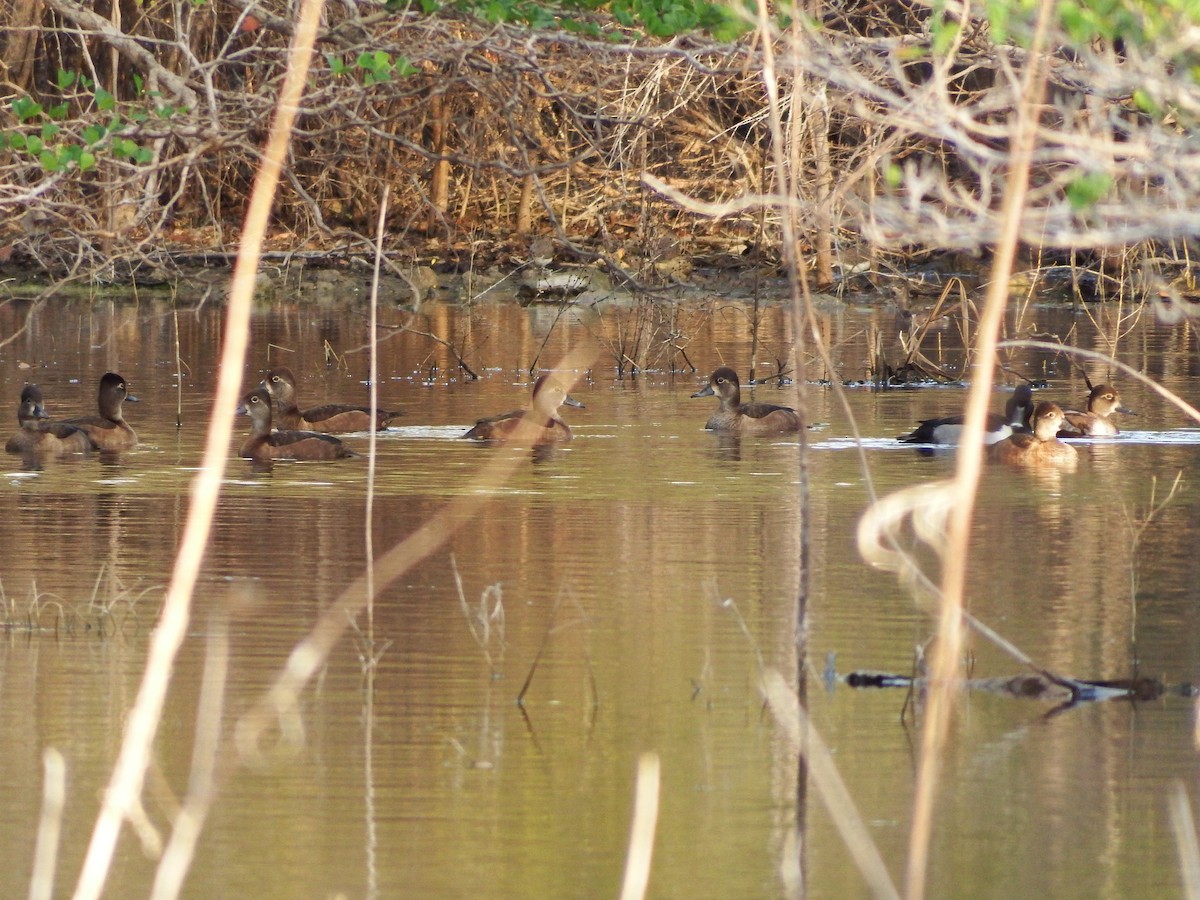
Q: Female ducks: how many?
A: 8